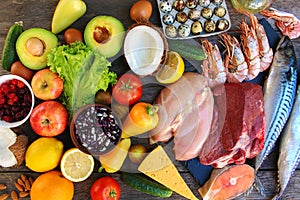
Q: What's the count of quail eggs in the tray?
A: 15